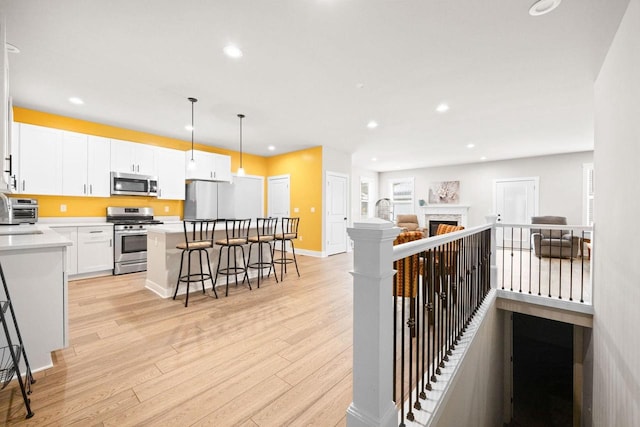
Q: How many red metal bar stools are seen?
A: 0